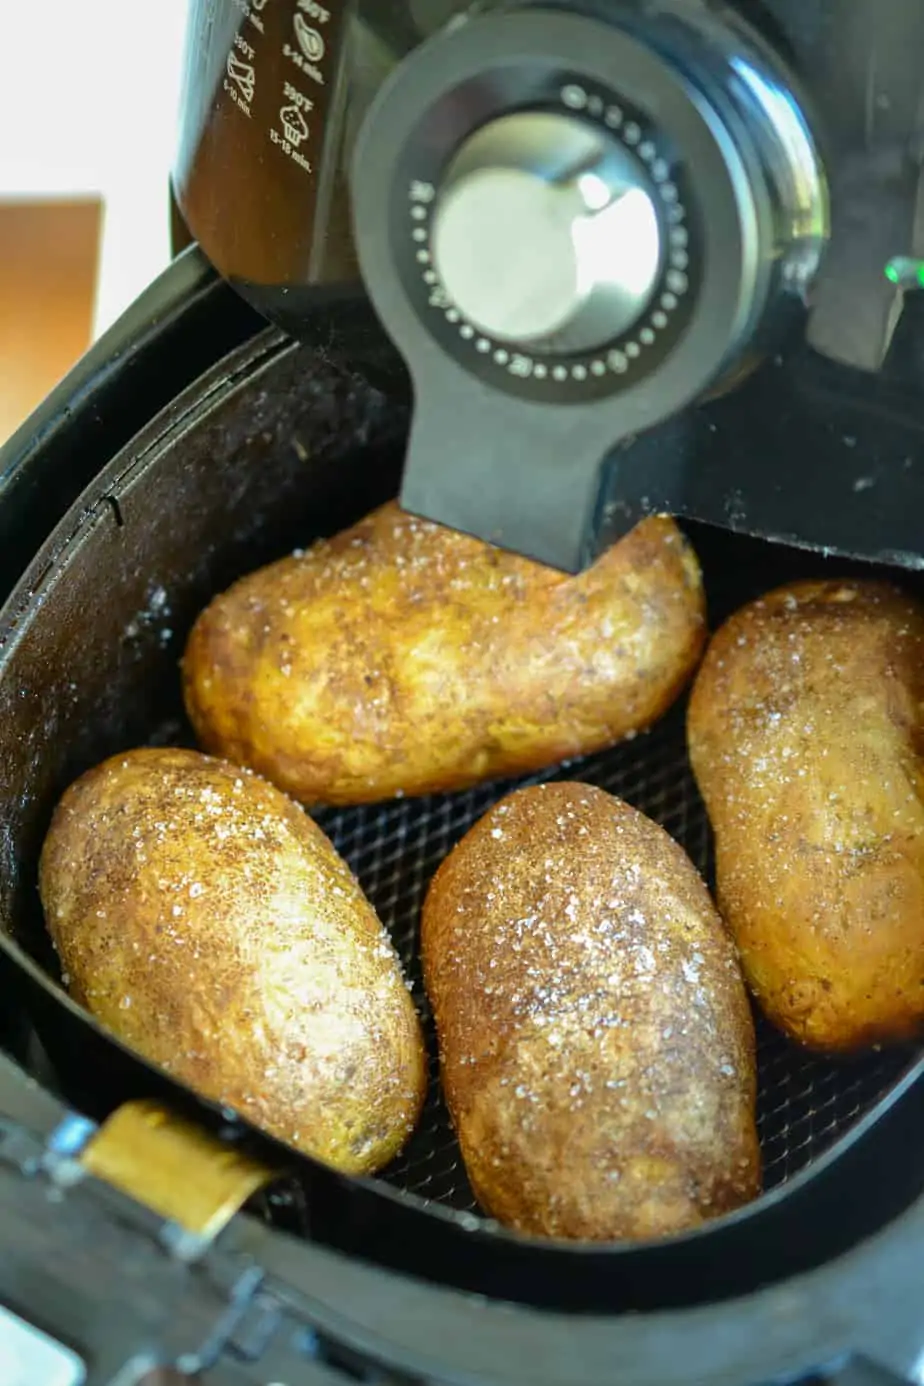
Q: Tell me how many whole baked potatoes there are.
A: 4